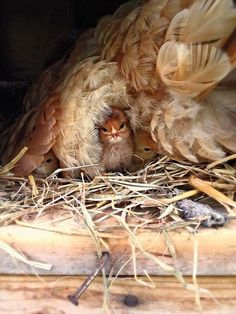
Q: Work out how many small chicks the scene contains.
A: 3